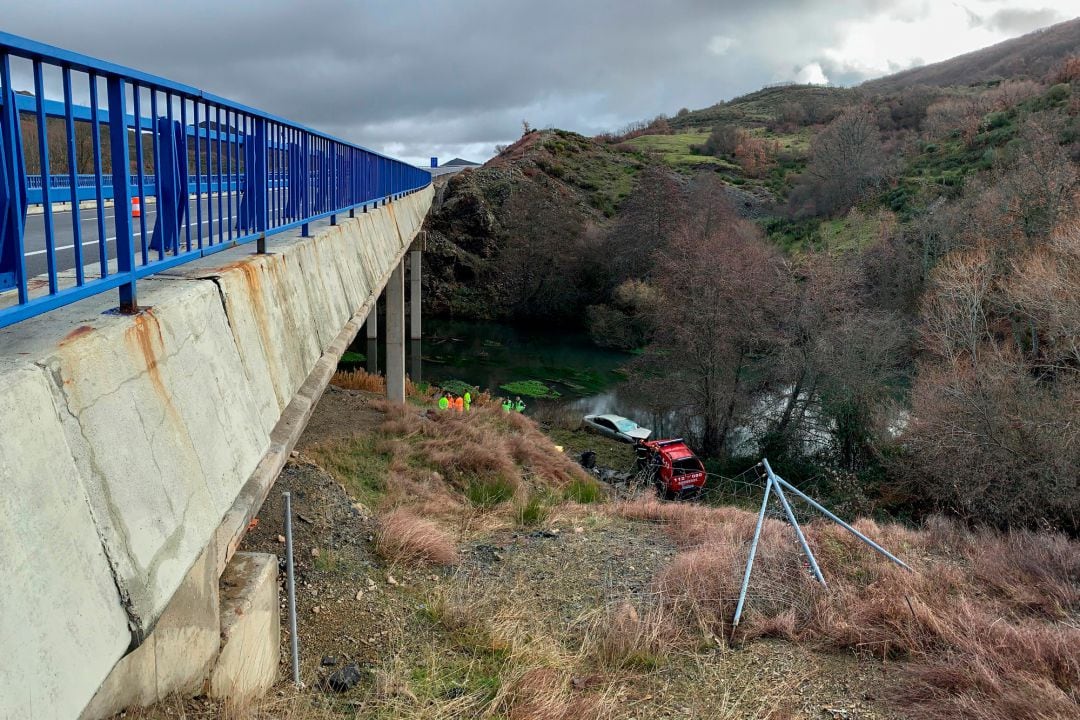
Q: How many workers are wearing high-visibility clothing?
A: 6